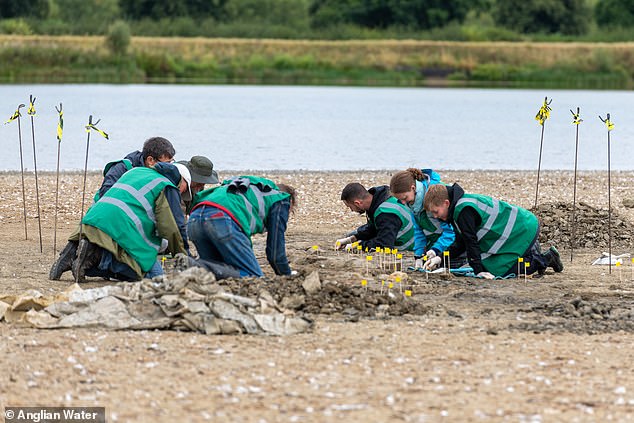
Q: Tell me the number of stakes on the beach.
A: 7